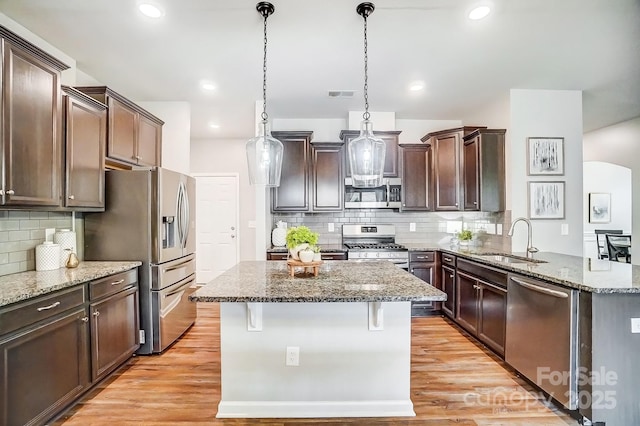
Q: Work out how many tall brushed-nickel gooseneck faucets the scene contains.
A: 1